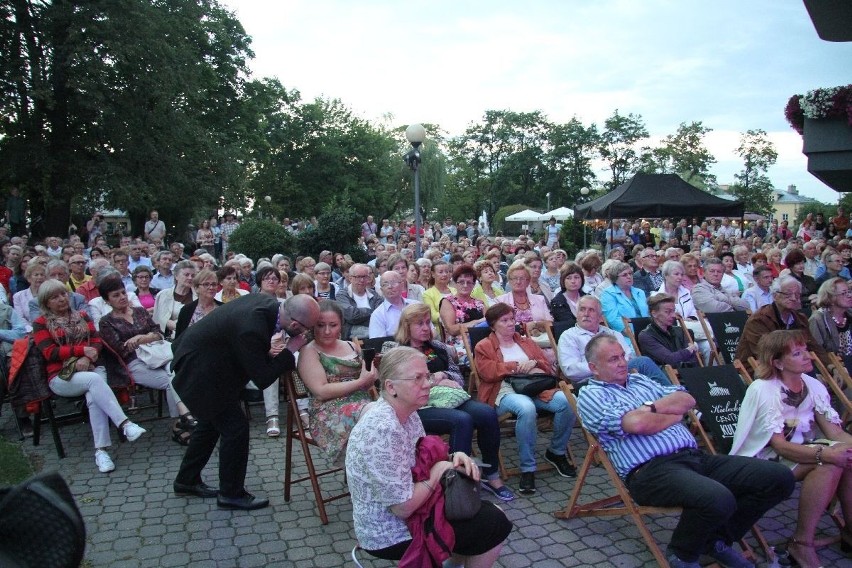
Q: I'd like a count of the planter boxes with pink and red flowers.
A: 1